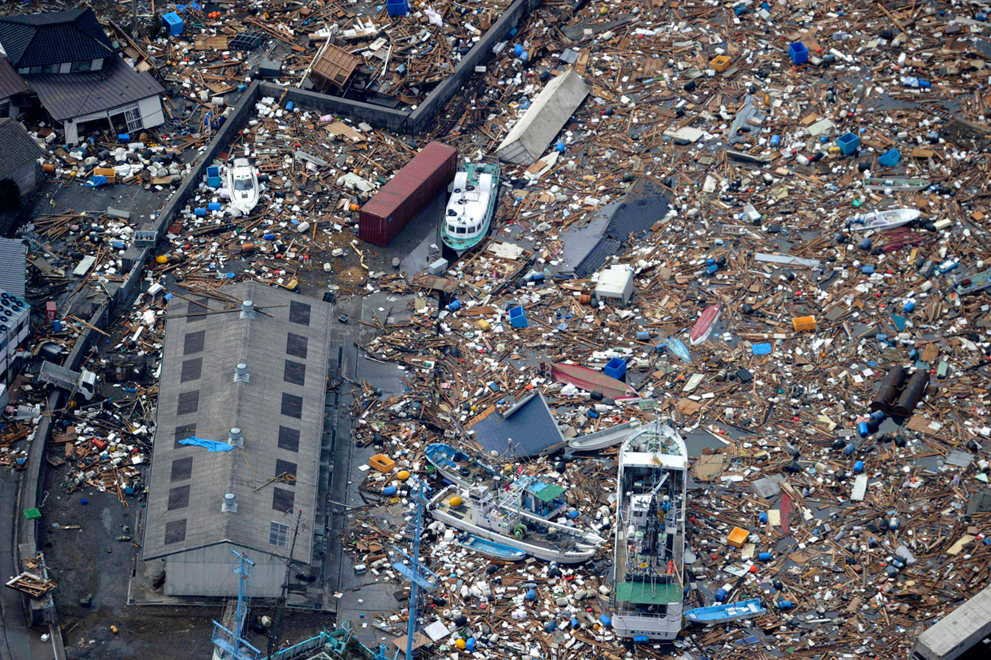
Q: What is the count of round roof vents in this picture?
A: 4